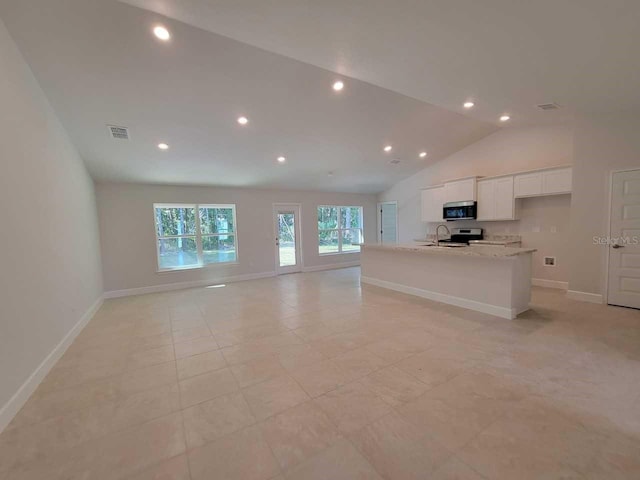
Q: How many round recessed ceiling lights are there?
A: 9